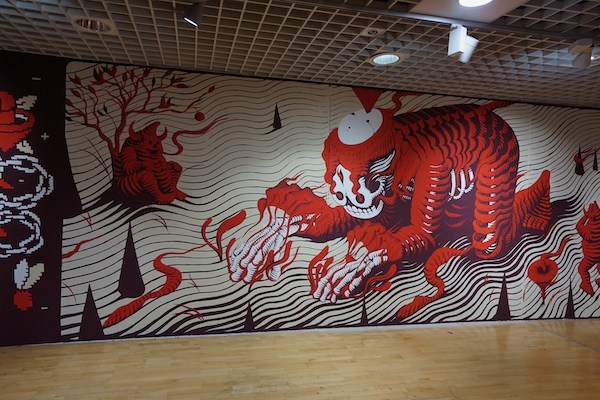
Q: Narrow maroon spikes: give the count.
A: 9